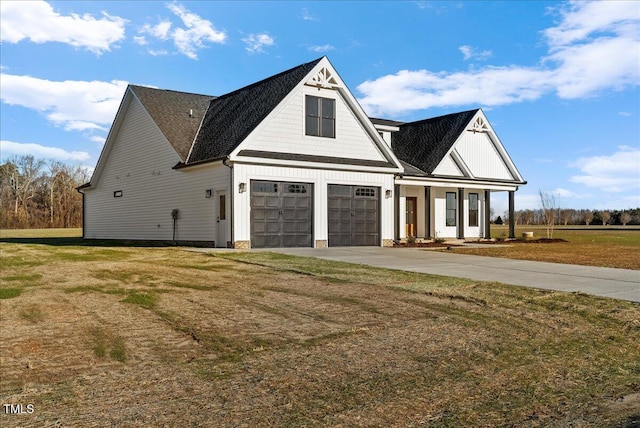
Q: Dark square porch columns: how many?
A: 5